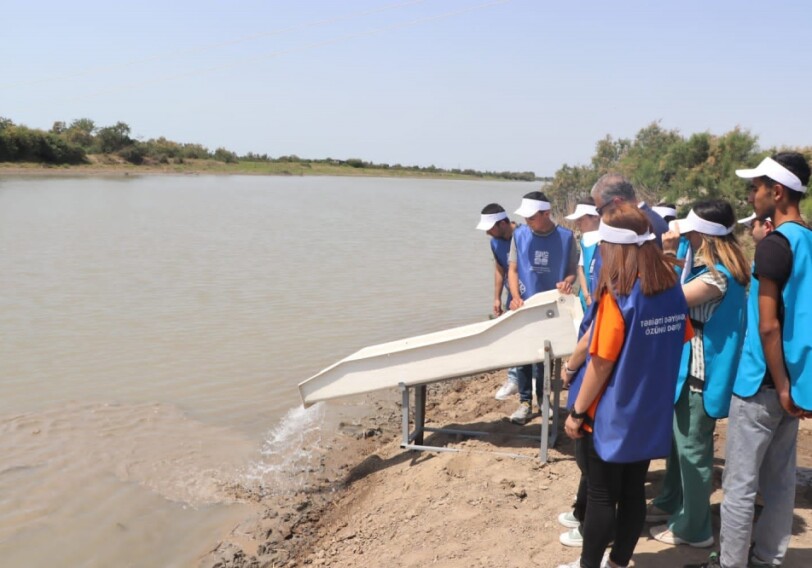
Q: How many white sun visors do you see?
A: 8